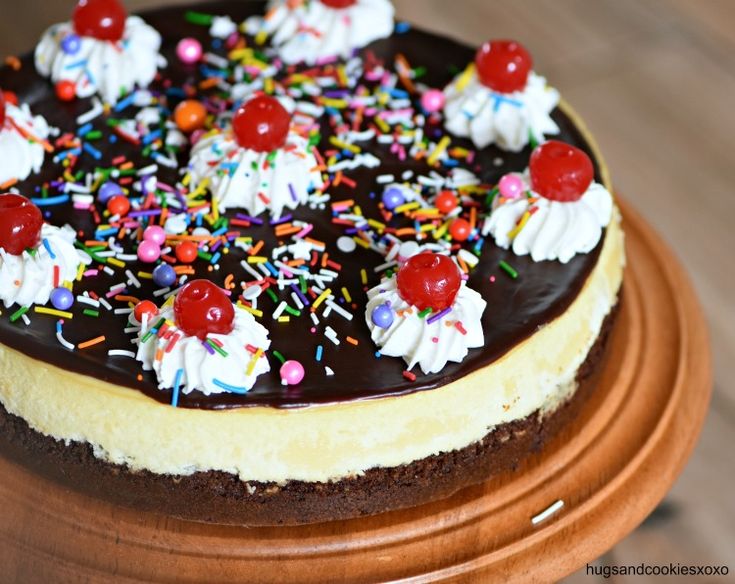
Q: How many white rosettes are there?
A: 9